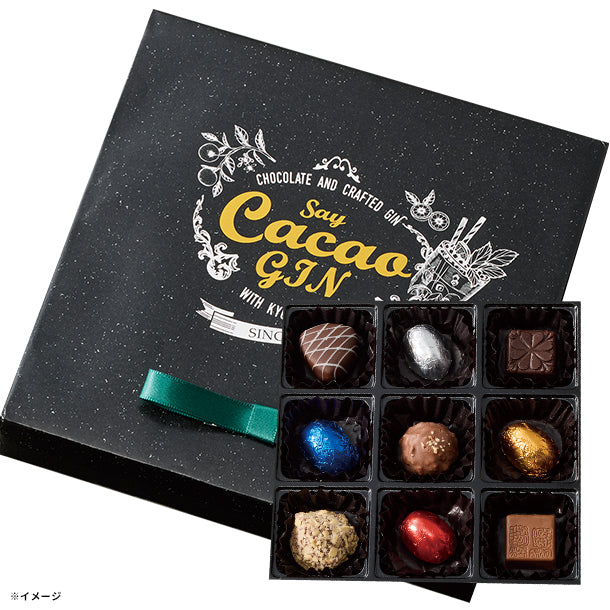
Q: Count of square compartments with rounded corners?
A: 9